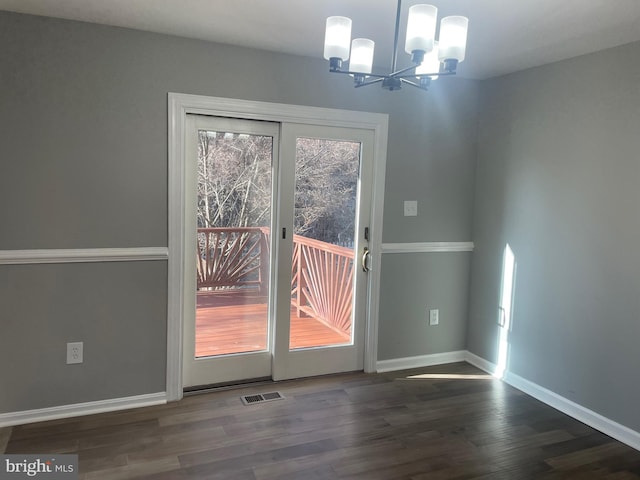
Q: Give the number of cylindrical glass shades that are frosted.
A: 5